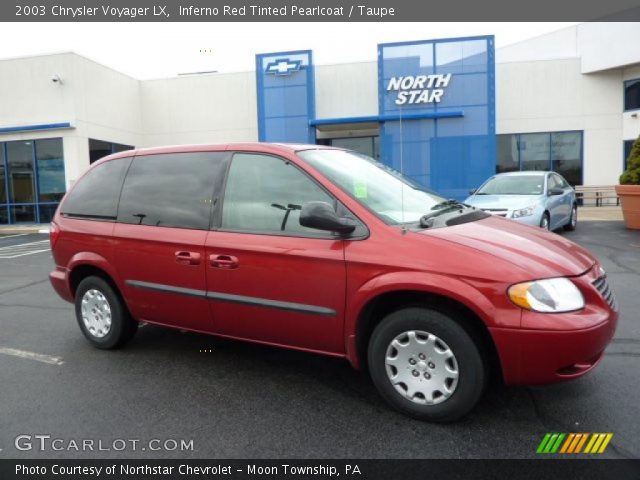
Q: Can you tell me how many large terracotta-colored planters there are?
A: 1